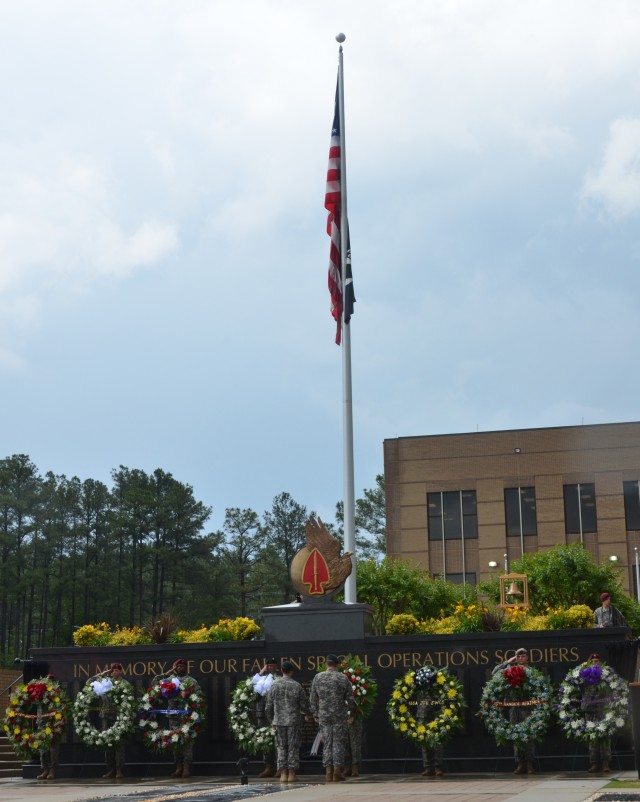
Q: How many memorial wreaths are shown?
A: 8